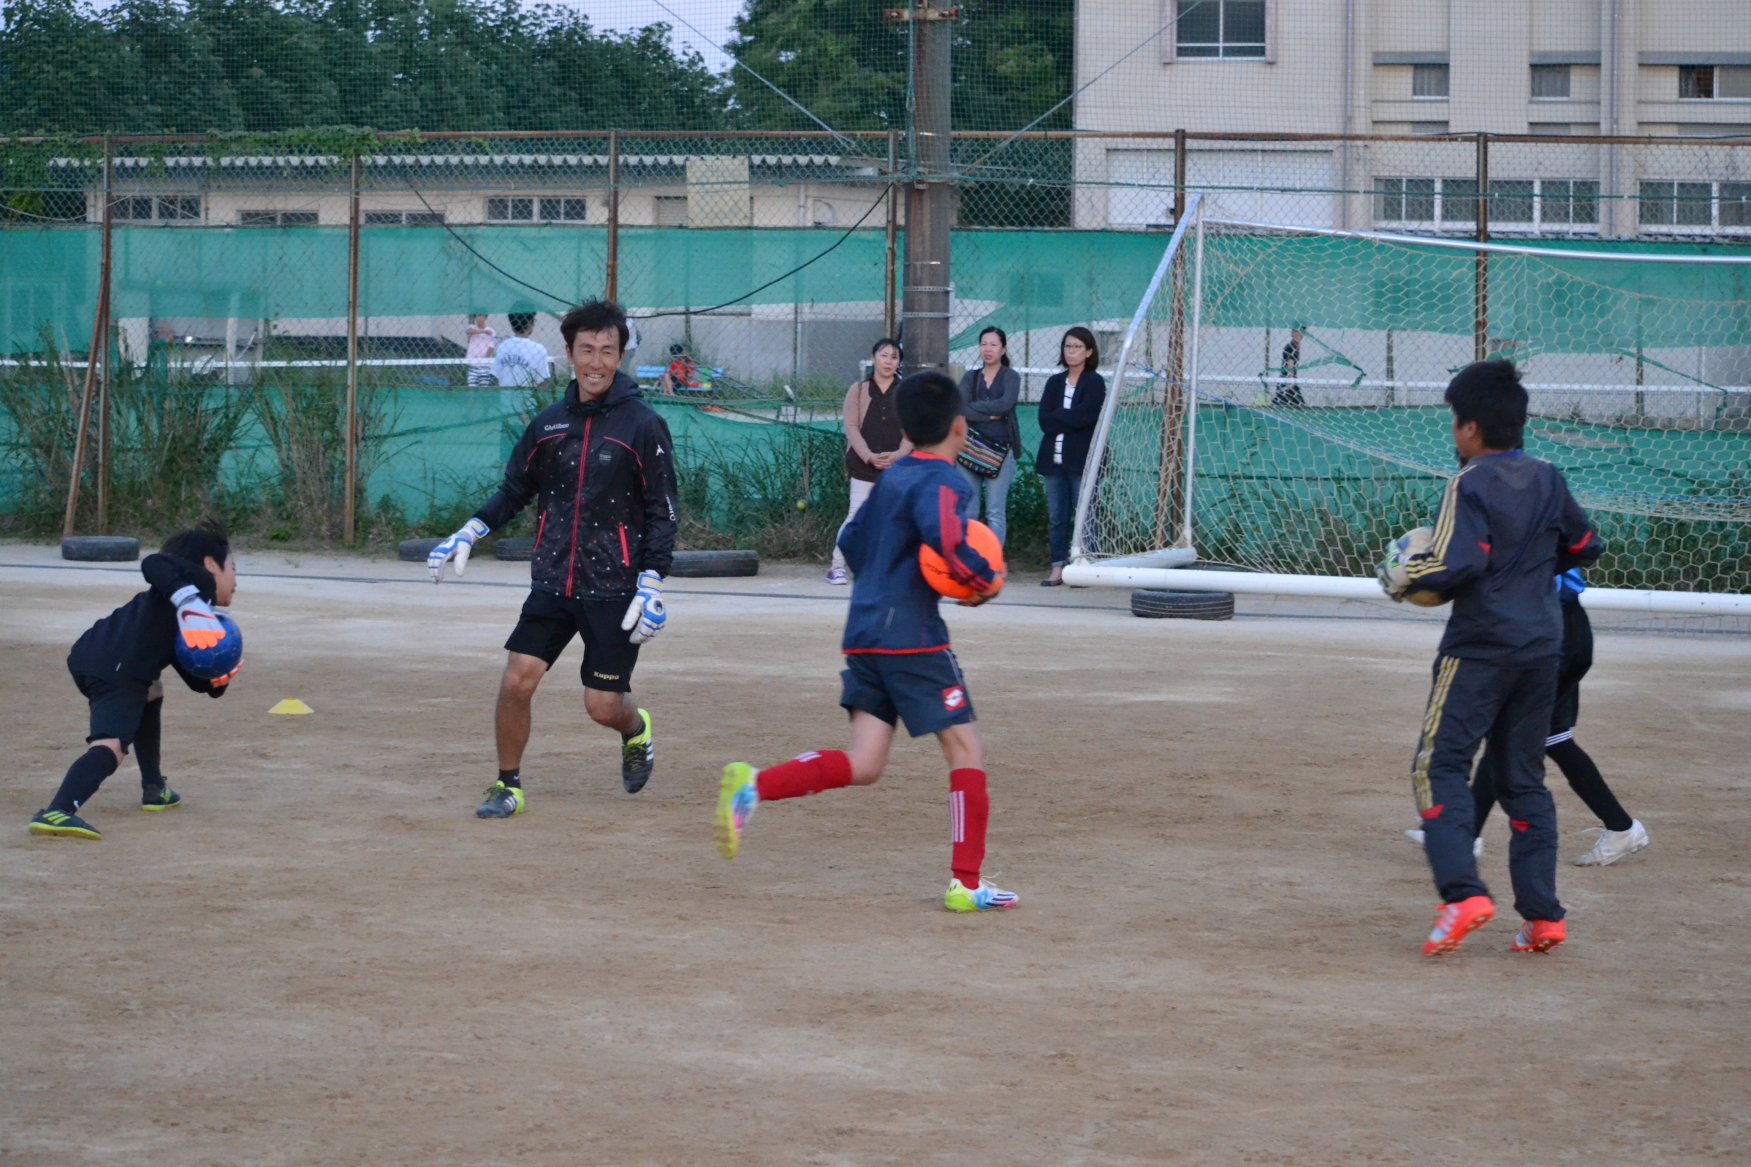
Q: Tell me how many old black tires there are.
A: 5